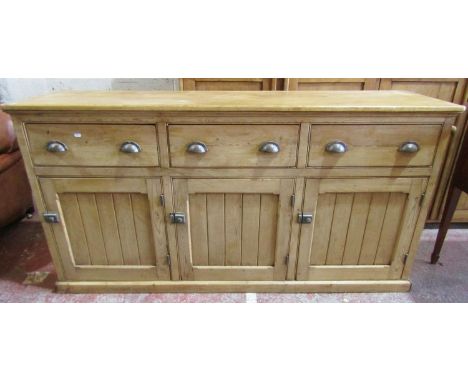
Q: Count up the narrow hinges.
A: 6